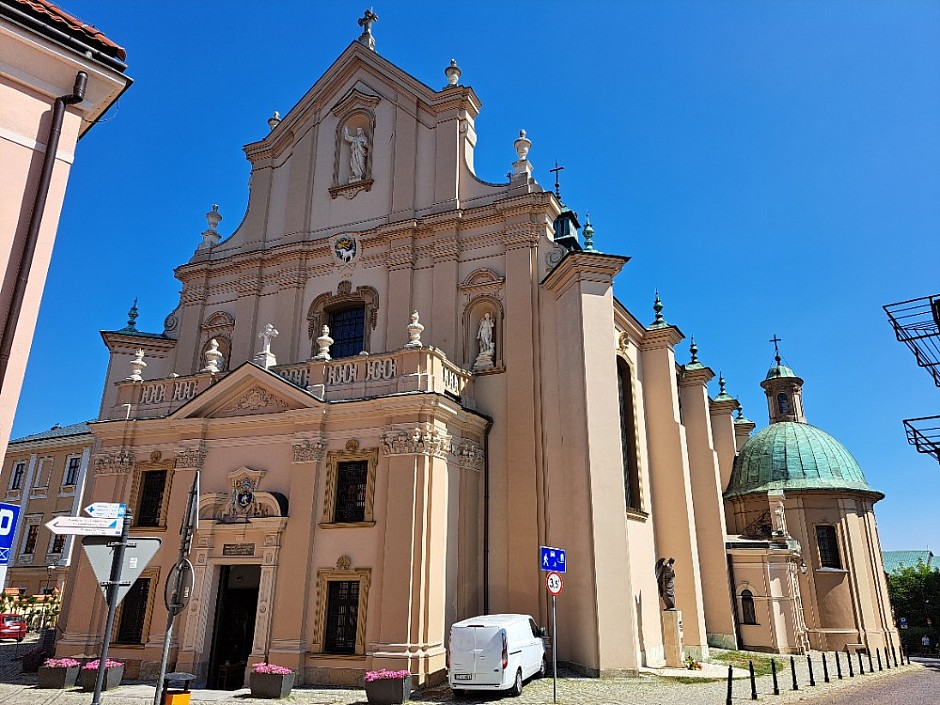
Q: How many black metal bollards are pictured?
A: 15